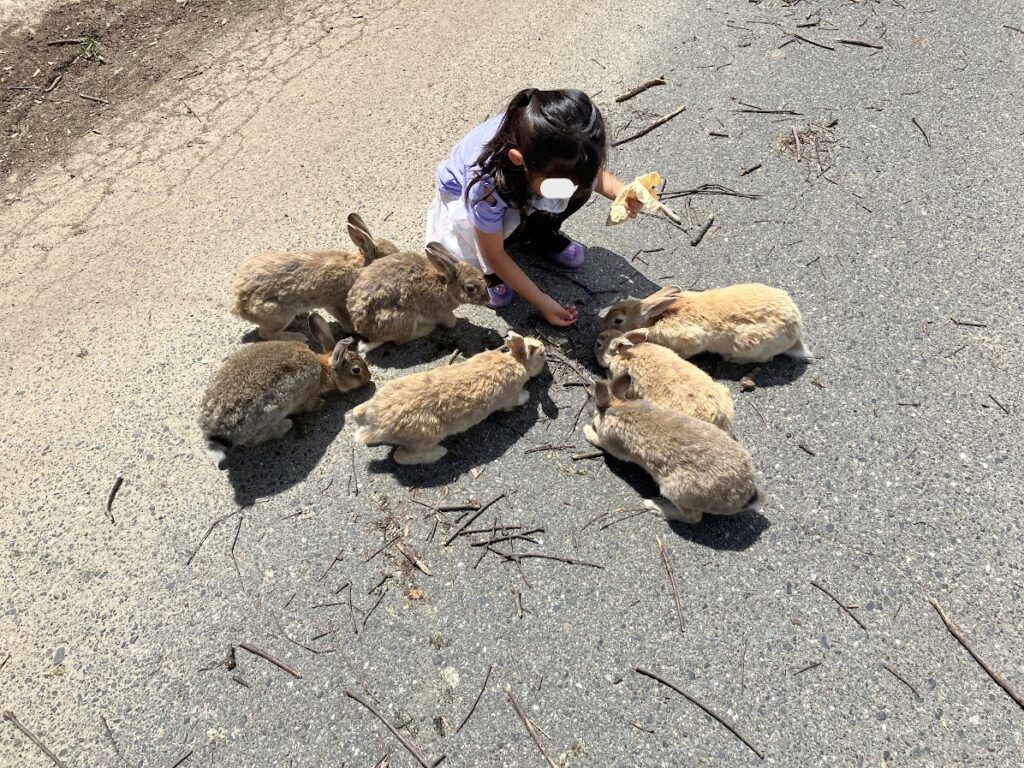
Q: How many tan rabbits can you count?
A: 3